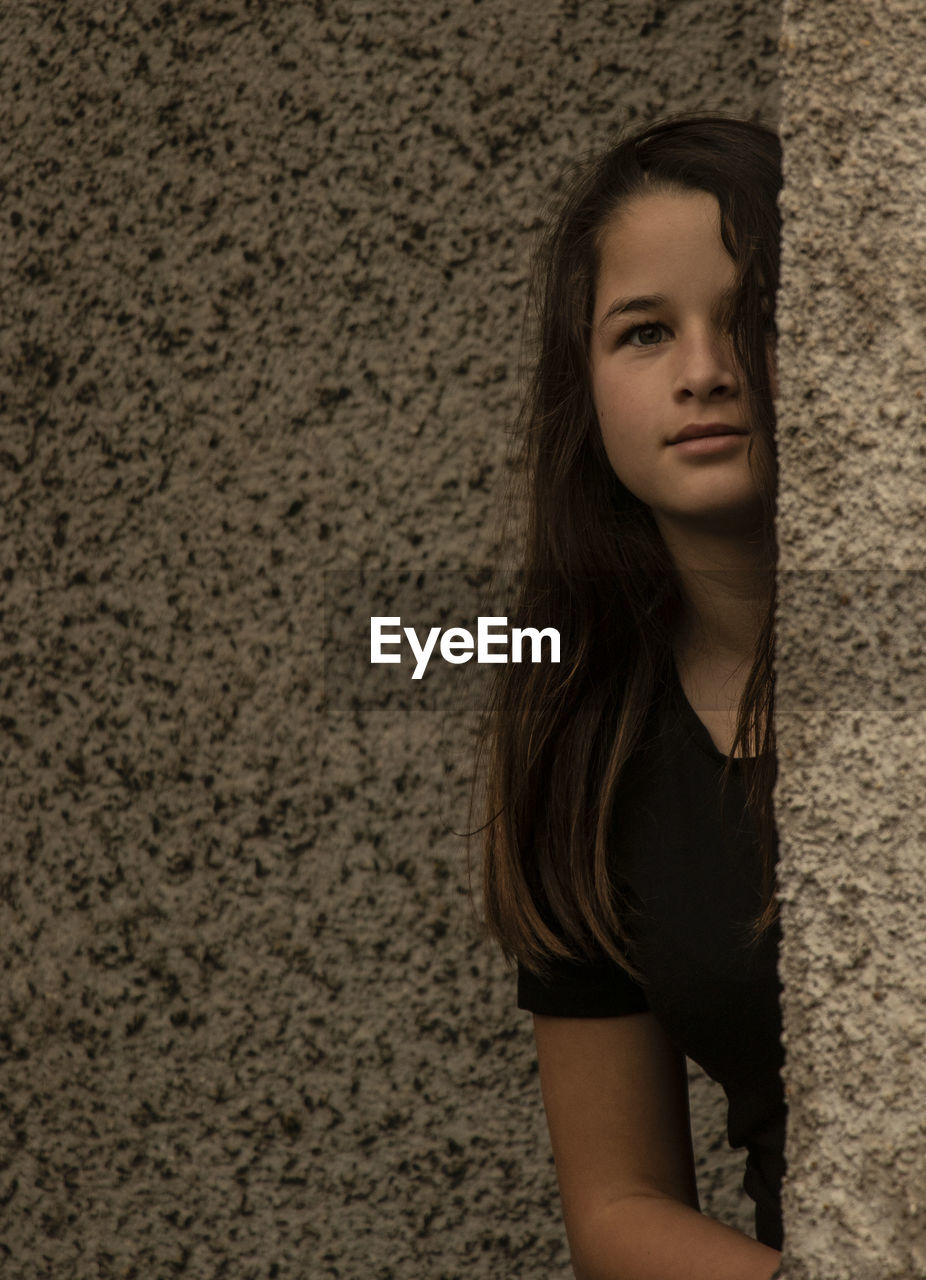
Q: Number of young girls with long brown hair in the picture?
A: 1